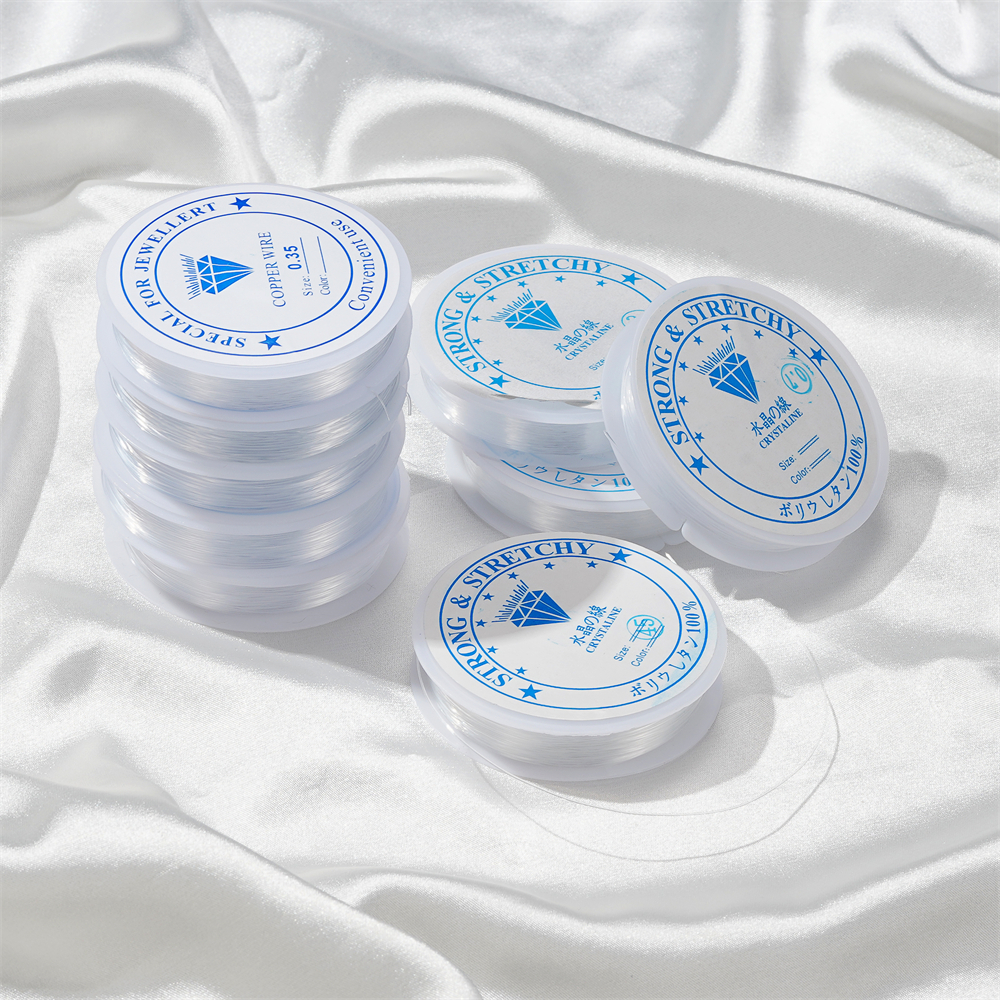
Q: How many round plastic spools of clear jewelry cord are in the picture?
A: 9